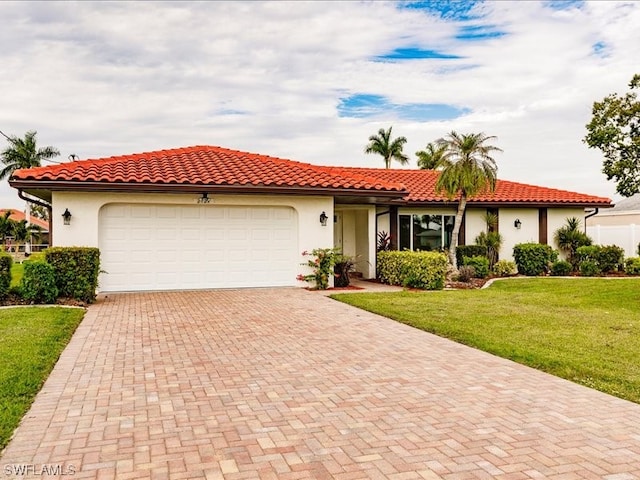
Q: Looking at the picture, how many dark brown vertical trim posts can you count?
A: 4